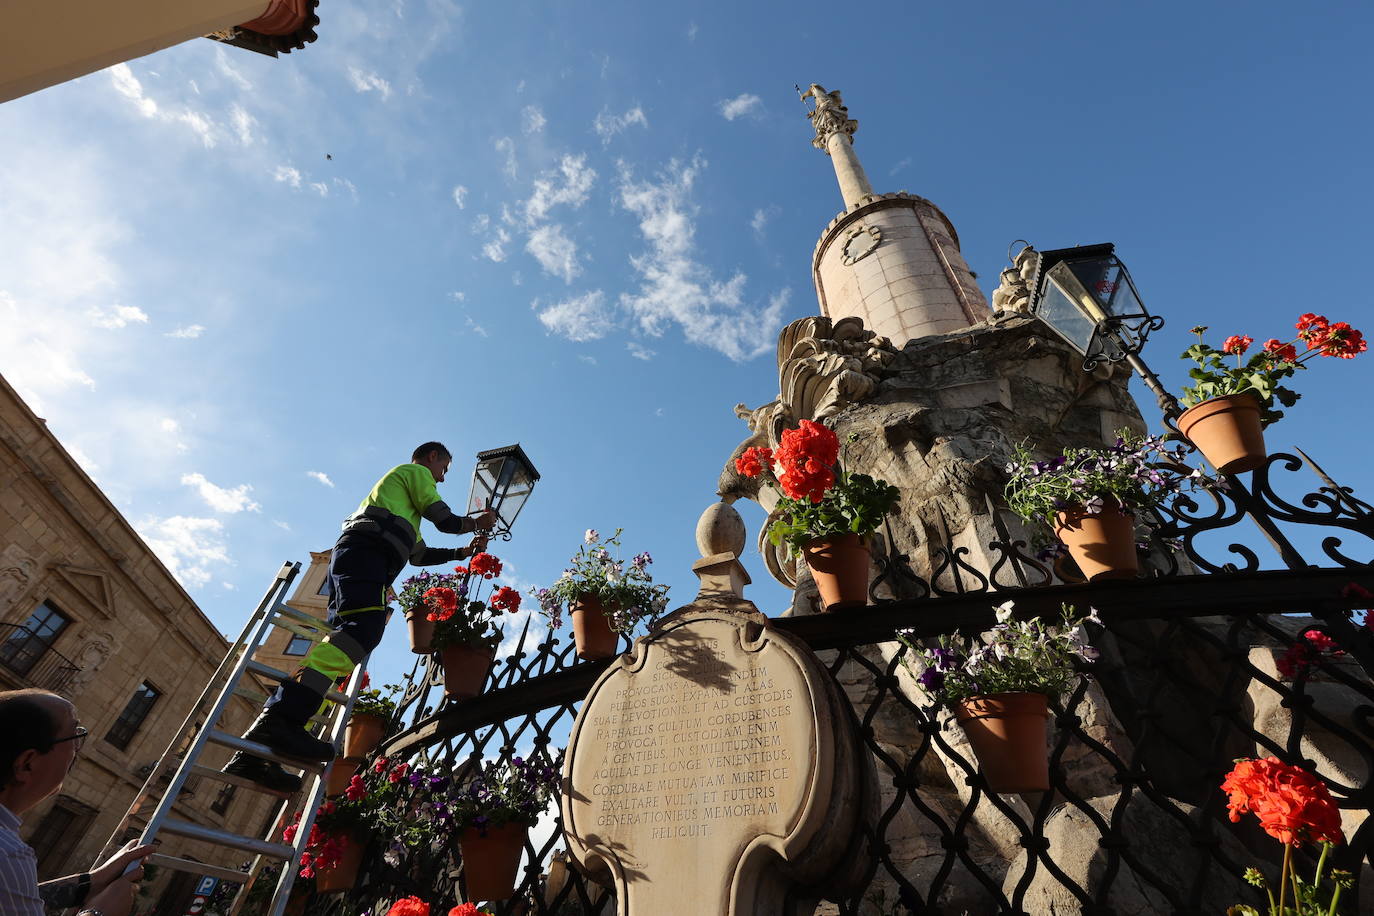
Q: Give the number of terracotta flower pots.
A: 11